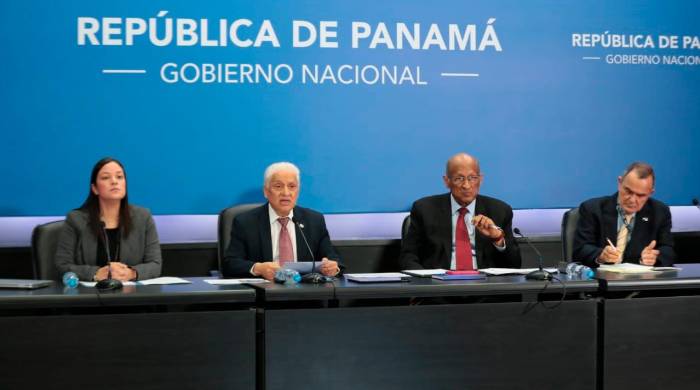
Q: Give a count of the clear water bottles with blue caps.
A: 3